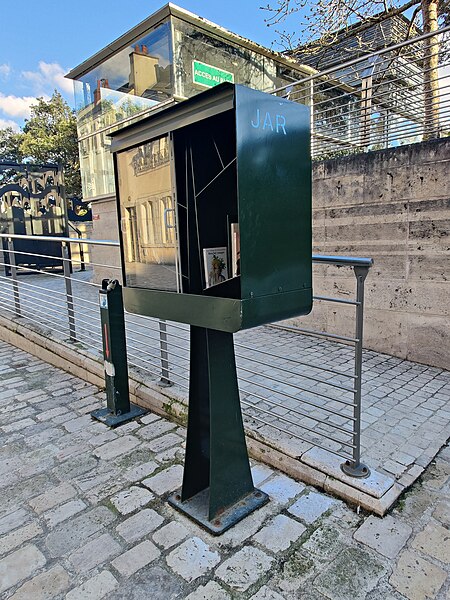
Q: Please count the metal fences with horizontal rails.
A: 2